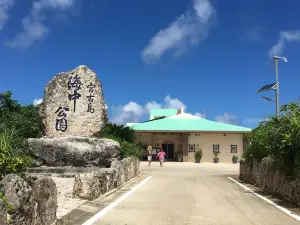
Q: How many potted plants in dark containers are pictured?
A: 3